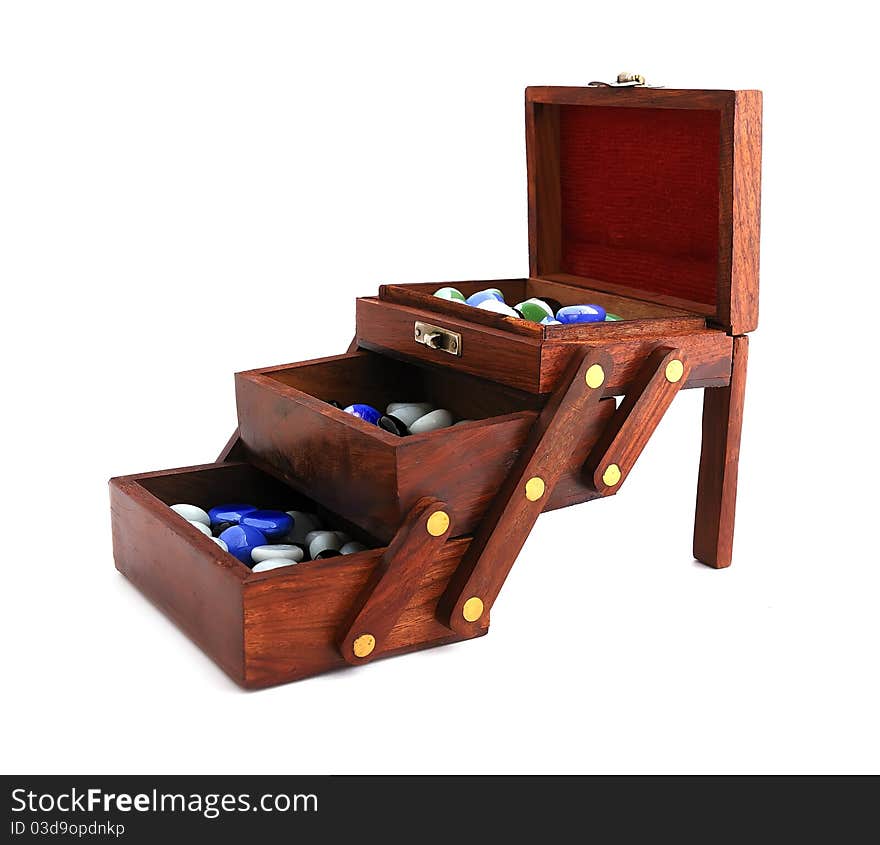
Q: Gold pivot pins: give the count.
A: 7